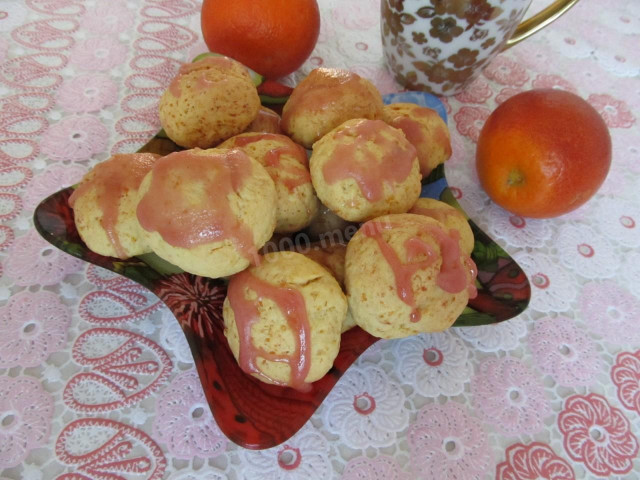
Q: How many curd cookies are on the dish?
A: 12